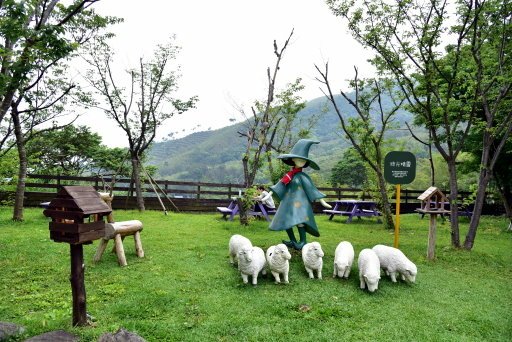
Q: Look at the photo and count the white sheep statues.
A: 7